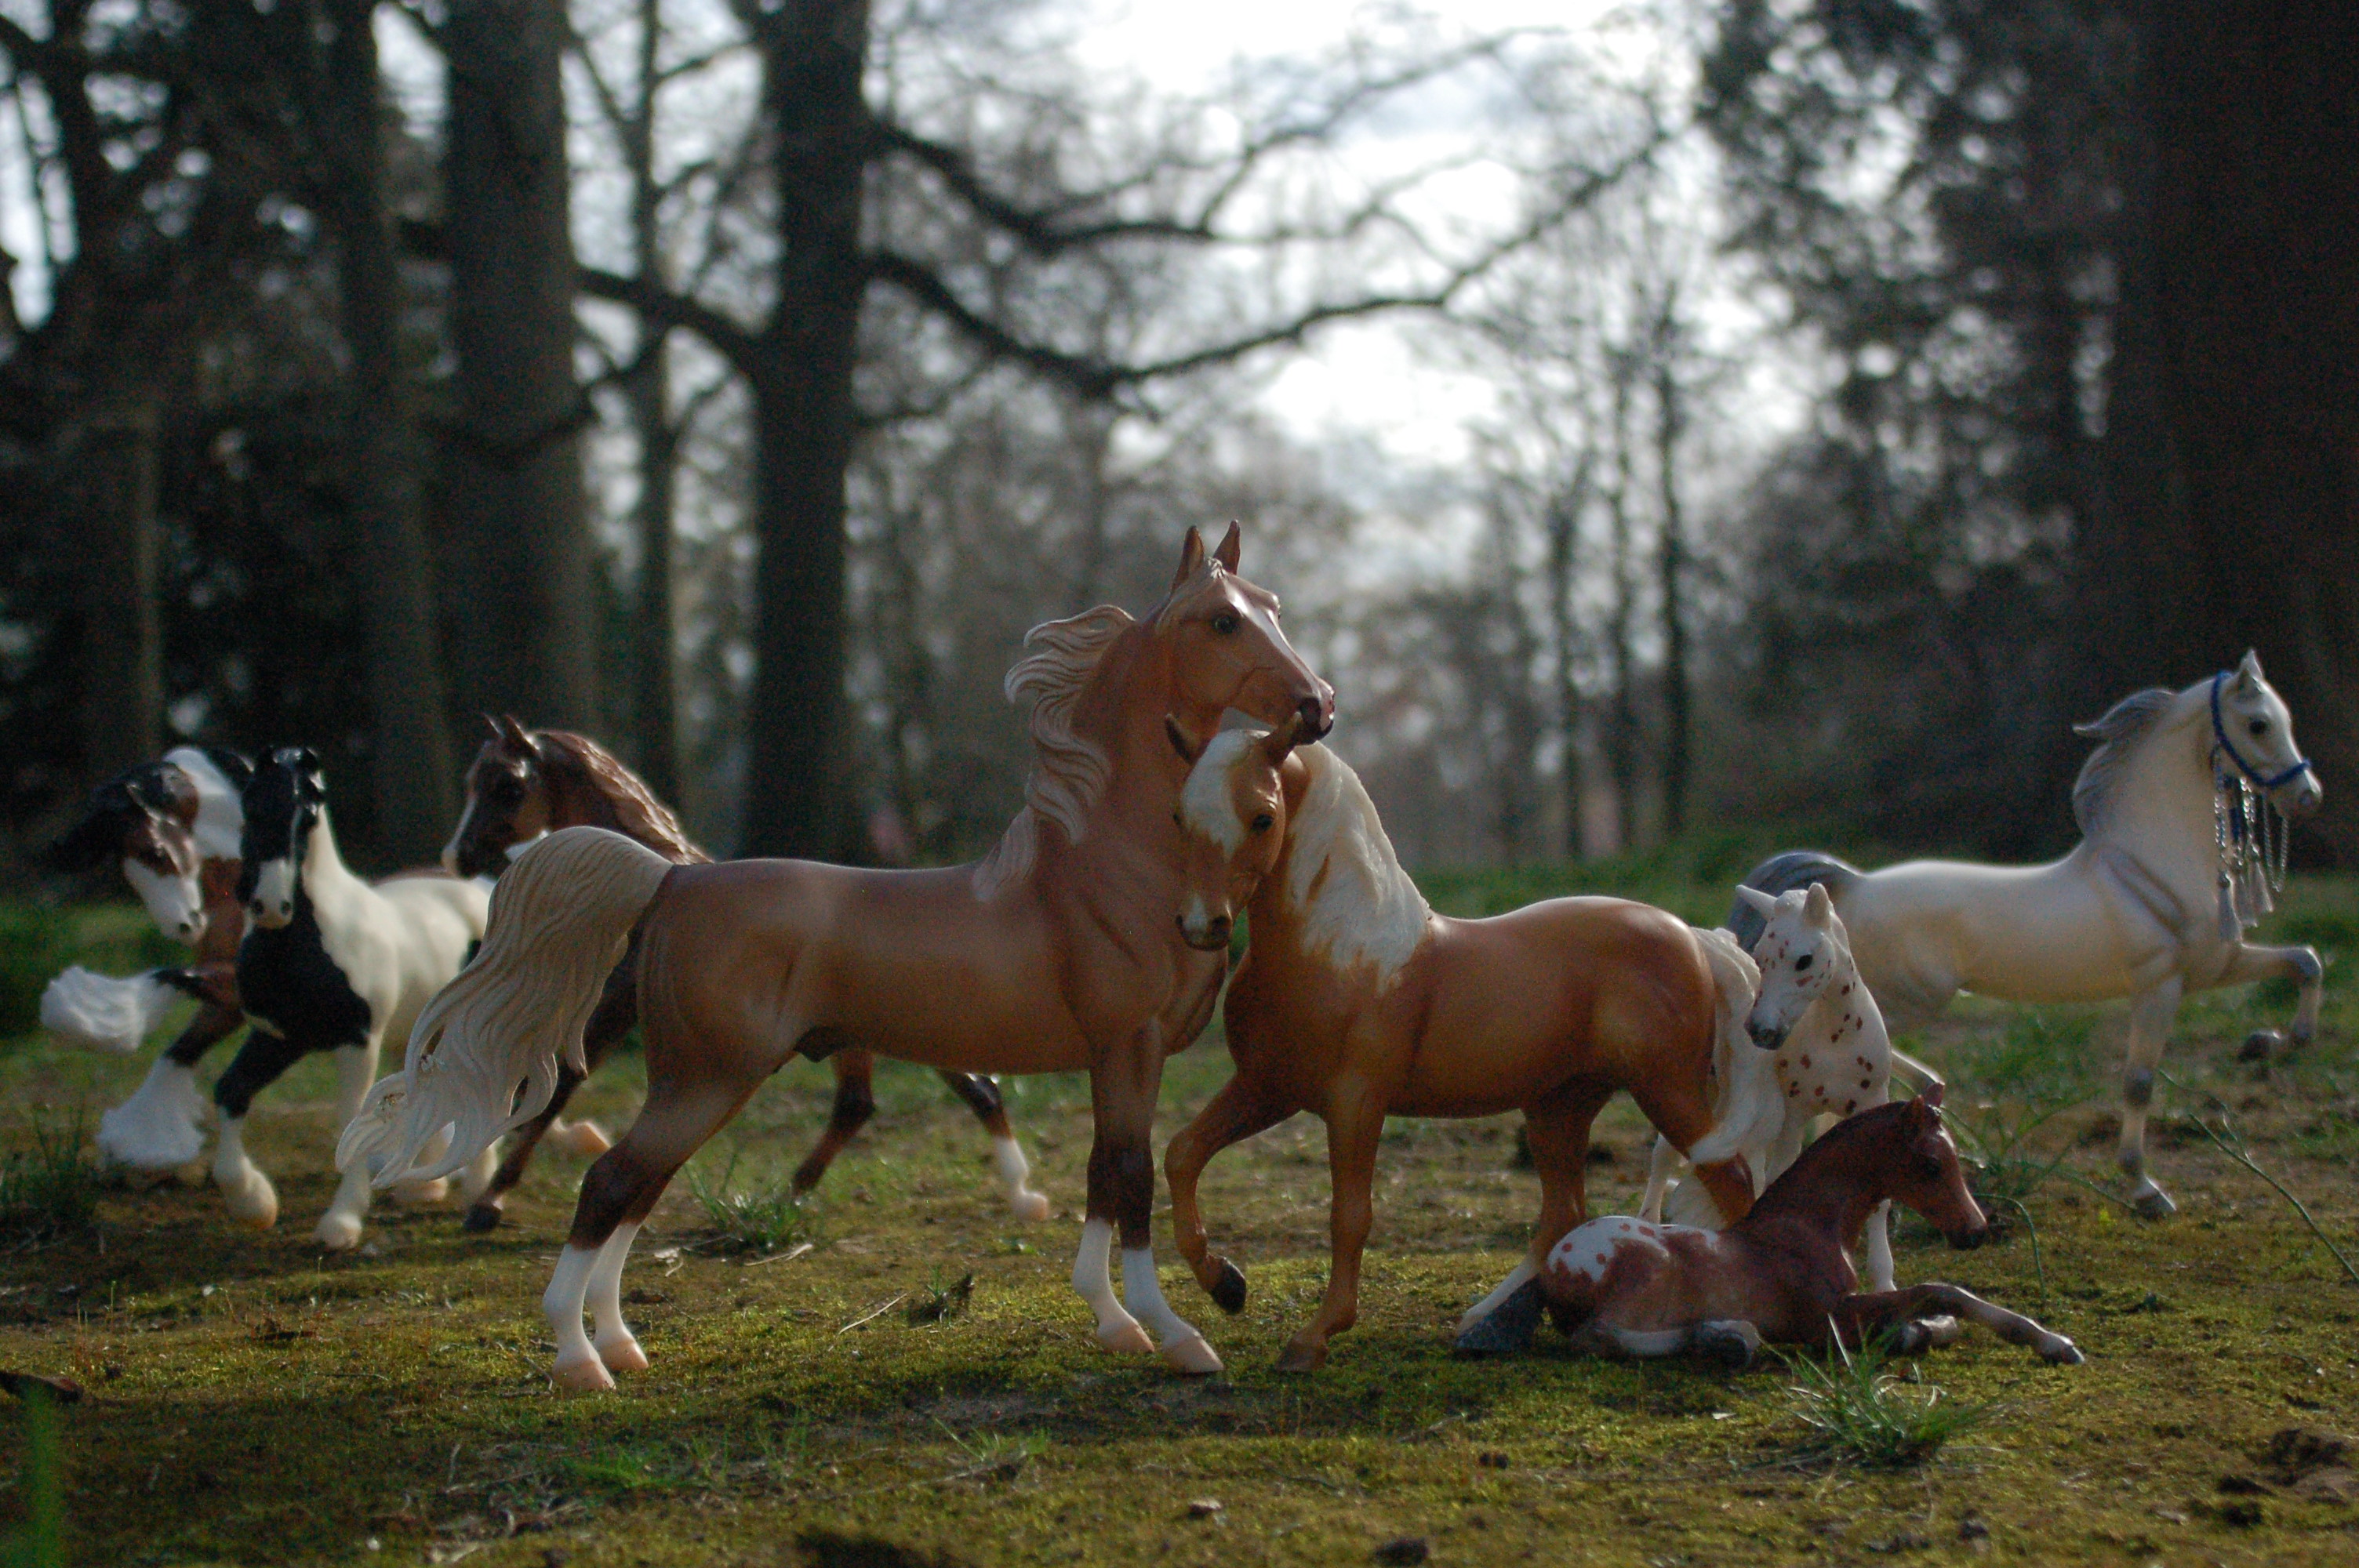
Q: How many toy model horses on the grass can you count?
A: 8